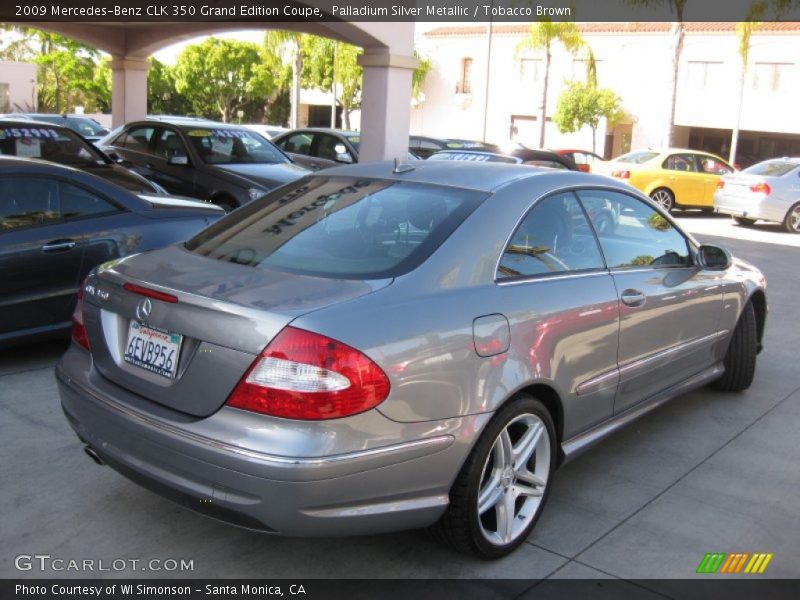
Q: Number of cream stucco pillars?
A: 2